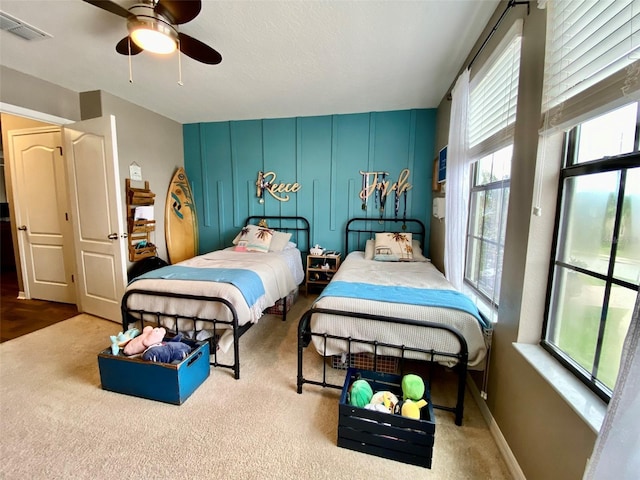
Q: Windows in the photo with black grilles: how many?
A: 2